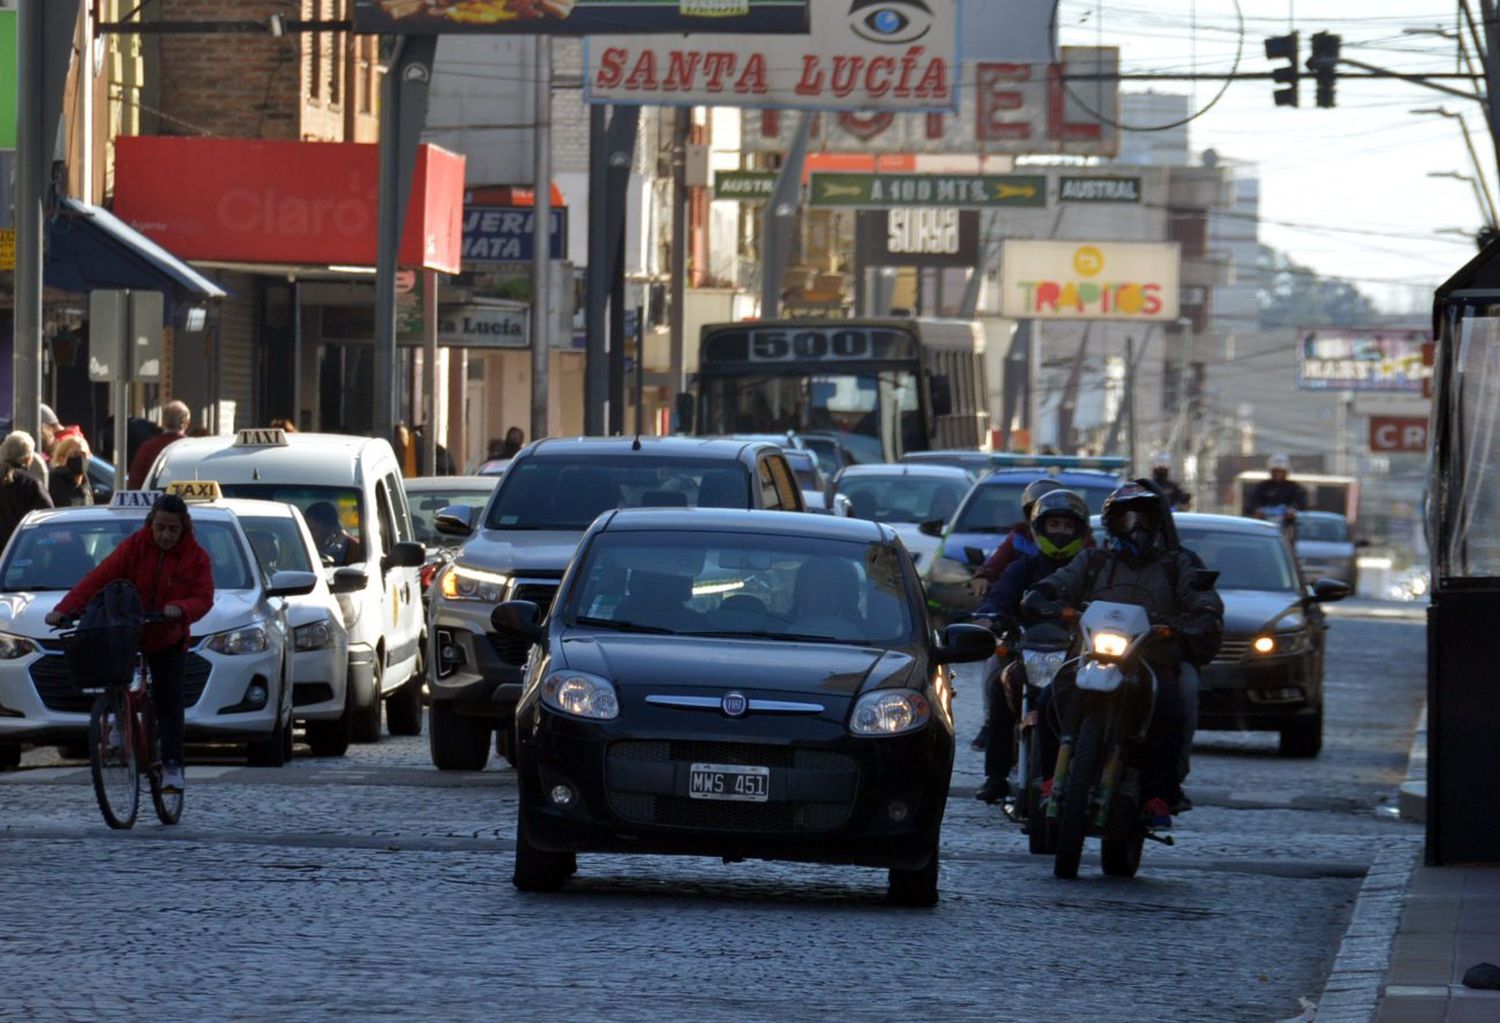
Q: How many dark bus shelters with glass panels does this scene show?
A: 1